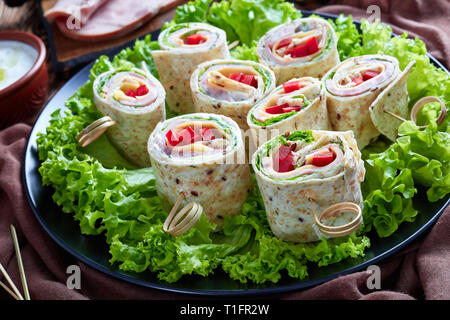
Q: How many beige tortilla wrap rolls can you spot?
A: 8